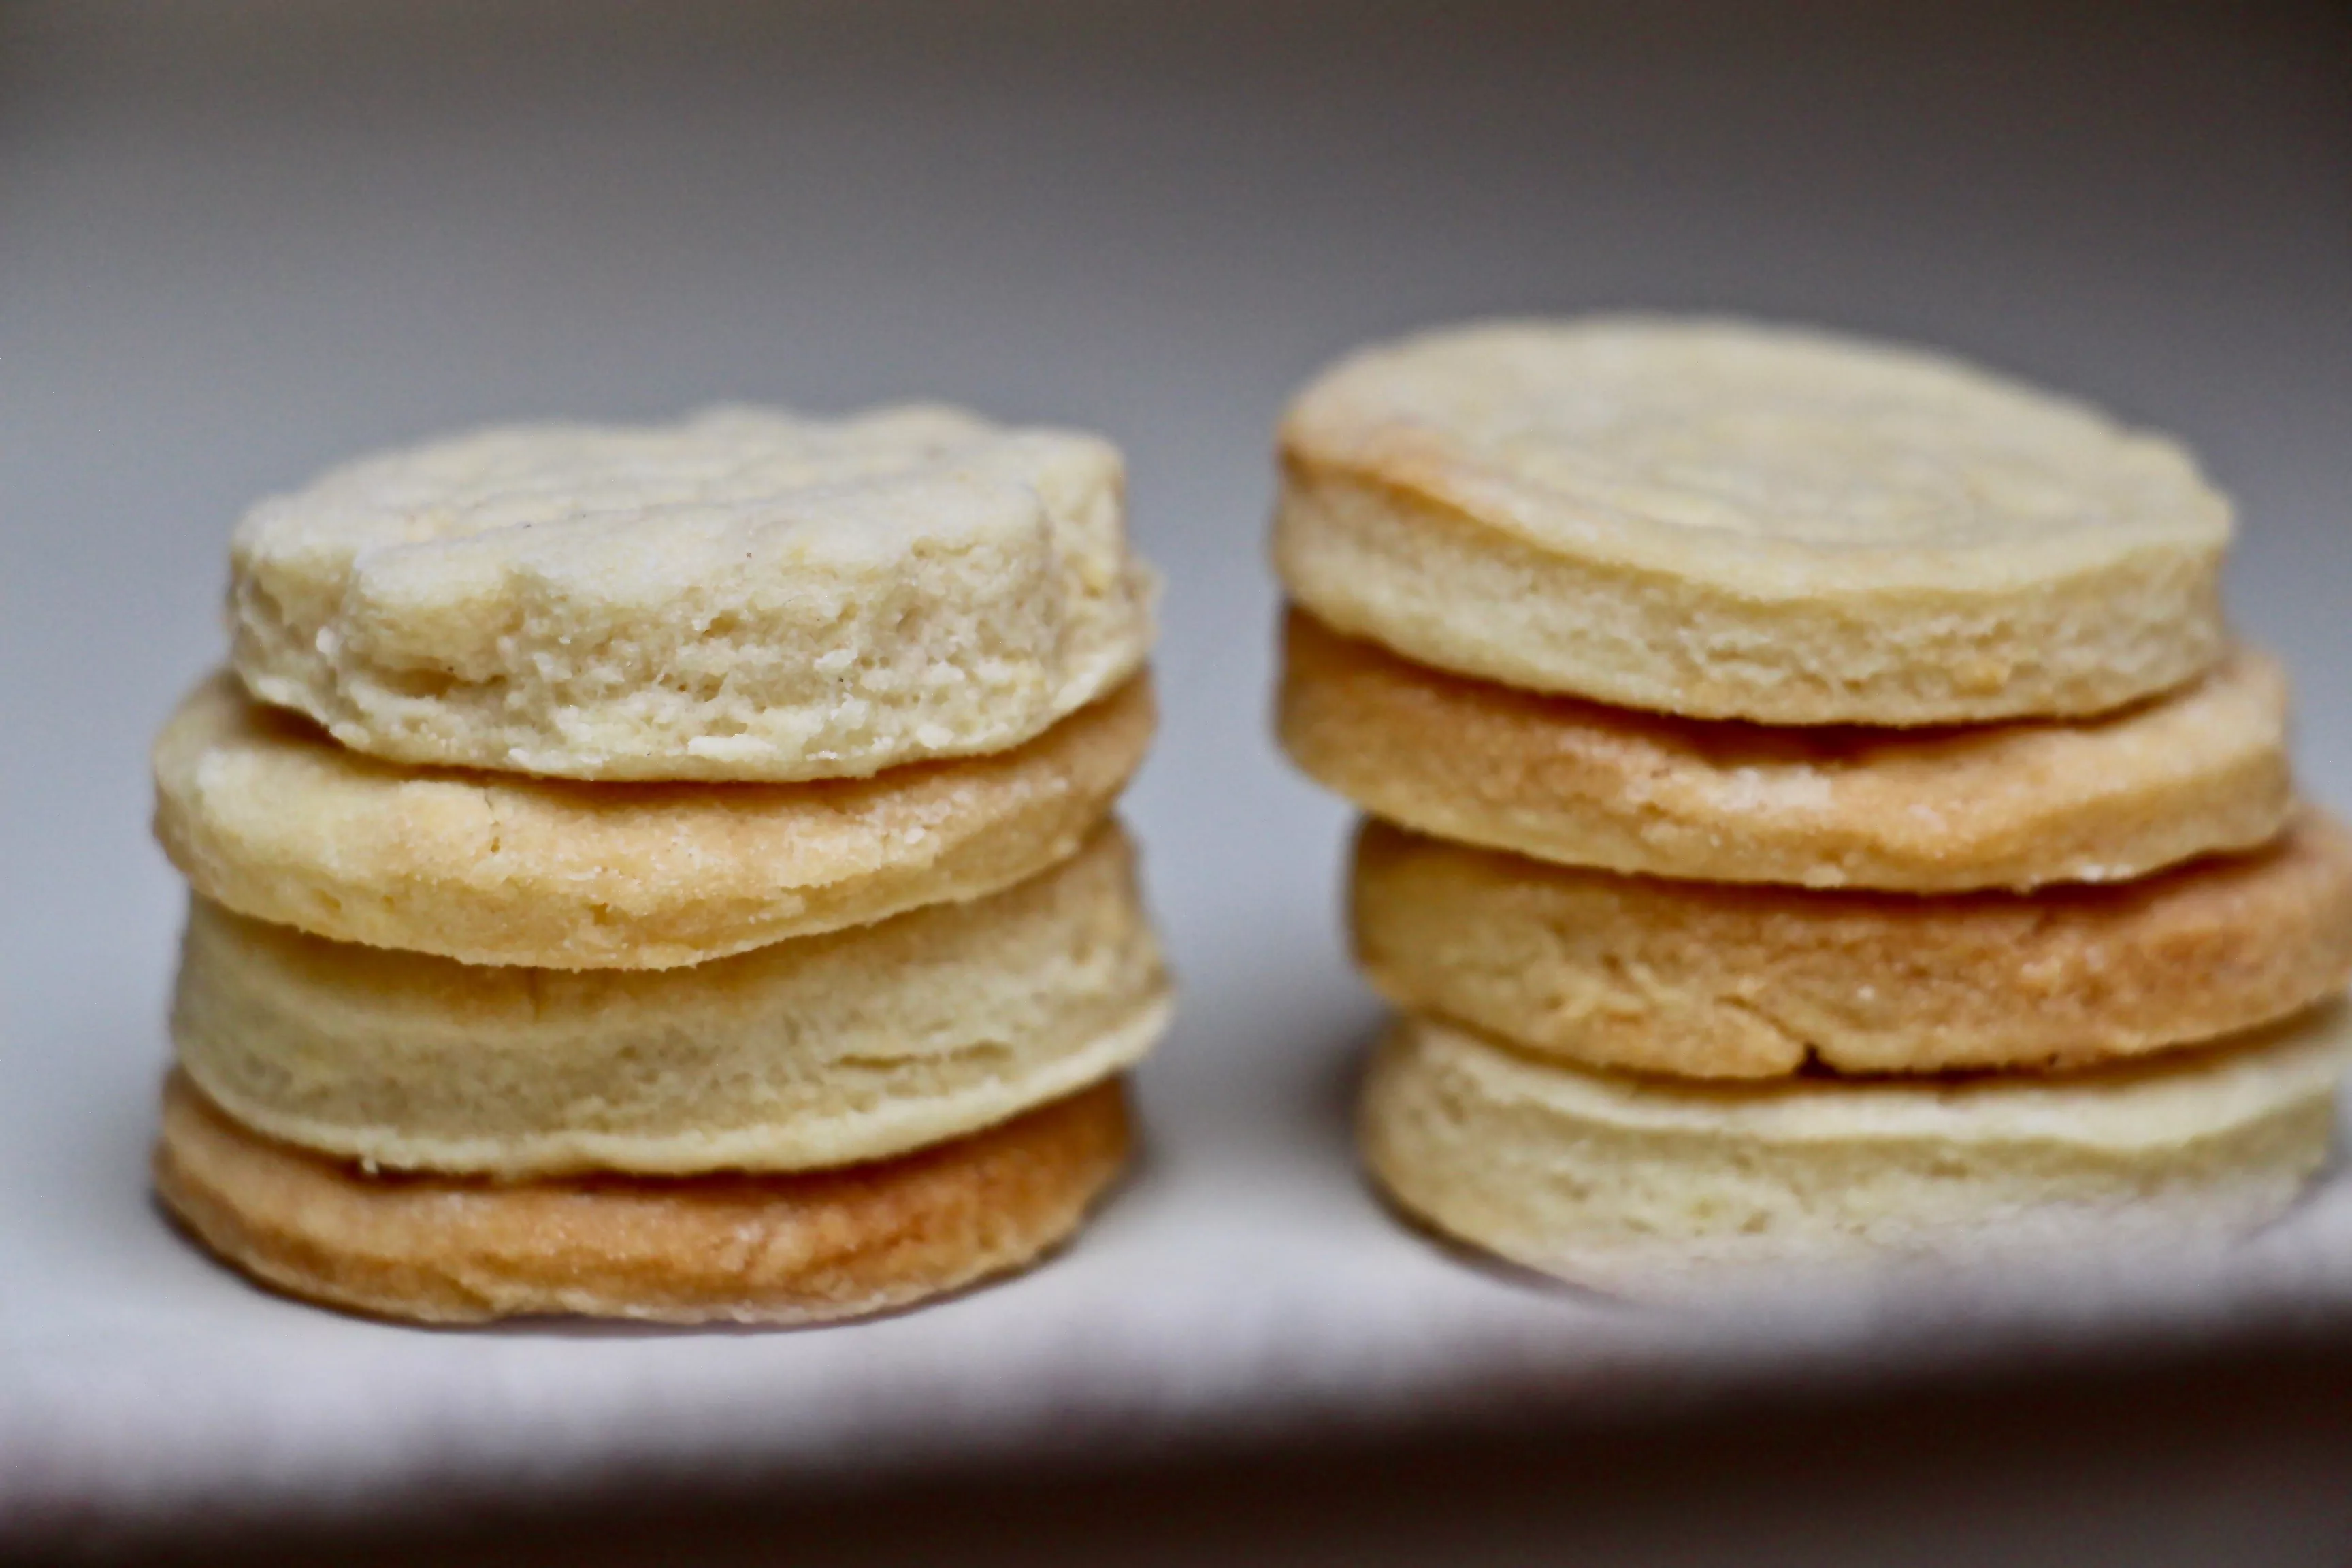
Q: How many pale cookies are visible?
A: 4